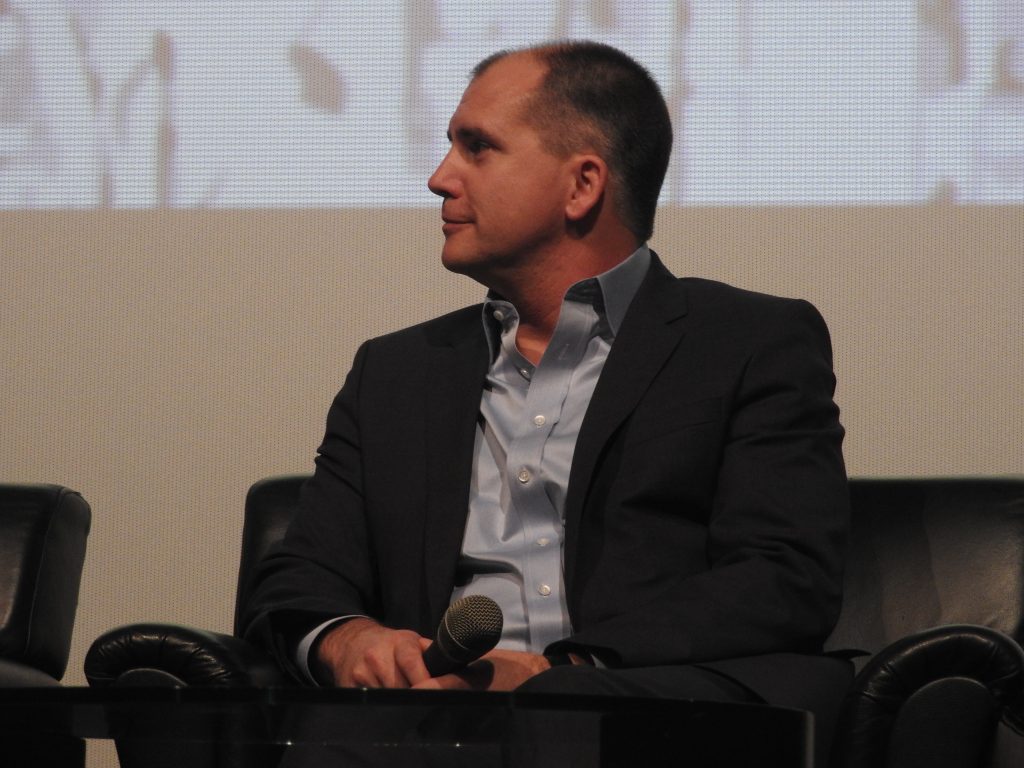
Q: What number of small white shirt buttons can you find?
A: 6